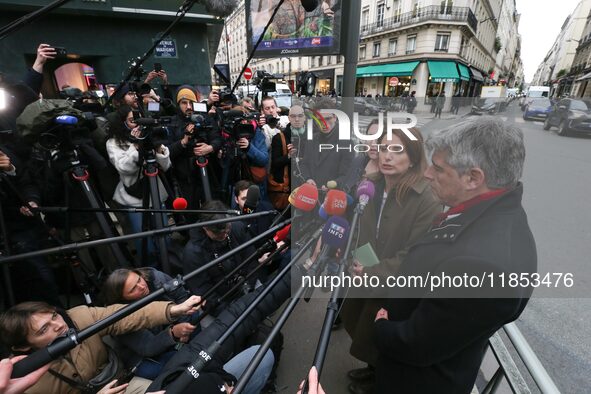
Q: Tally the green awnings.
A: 3